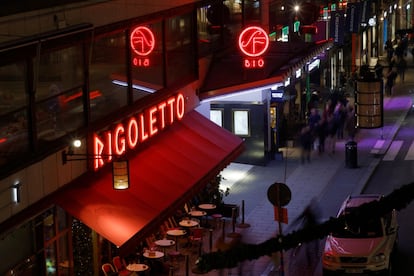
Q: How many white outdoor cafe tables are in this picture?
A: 7